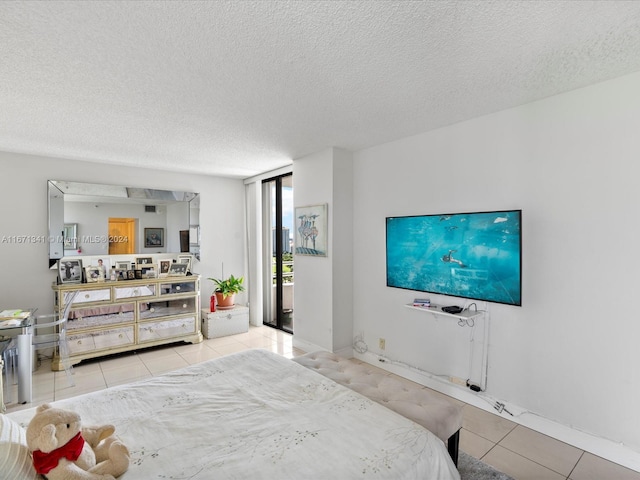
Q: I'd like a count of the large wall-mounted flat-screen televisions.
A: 1